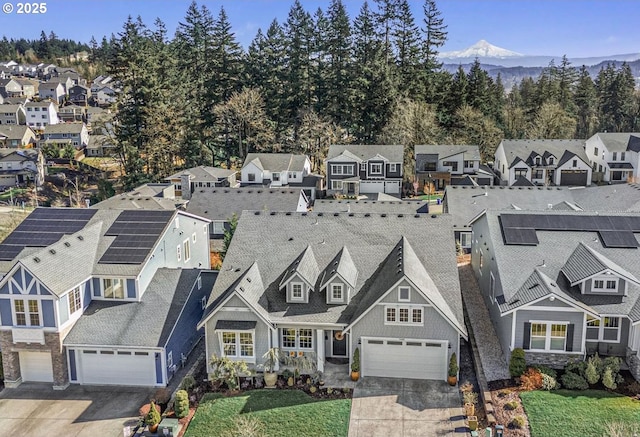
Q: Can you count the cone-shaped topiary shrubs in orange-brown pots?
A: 3